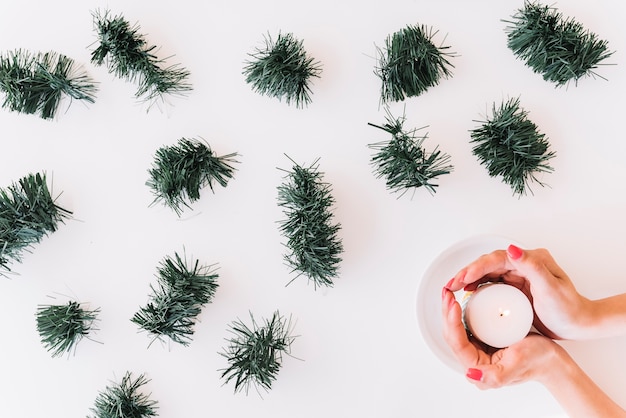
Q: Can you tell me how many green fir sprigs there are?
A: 14